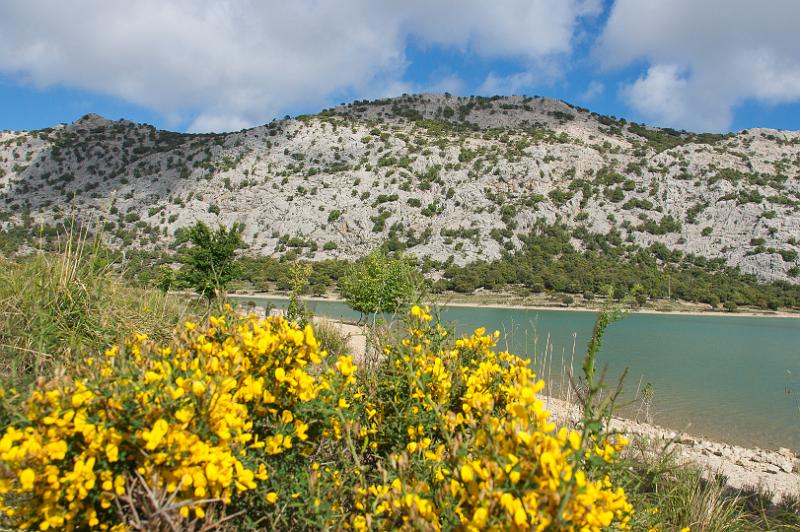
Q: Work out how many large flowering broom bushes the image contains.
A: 2